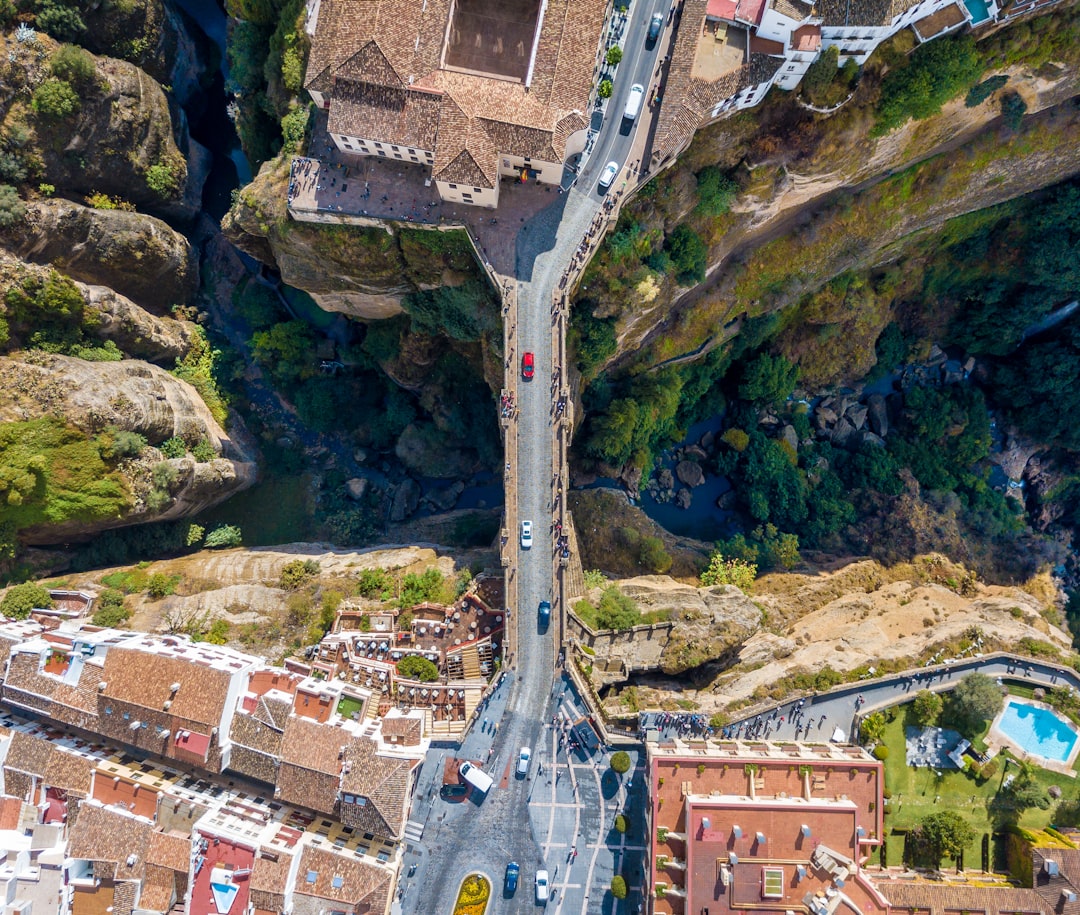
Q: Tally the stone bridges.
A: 1